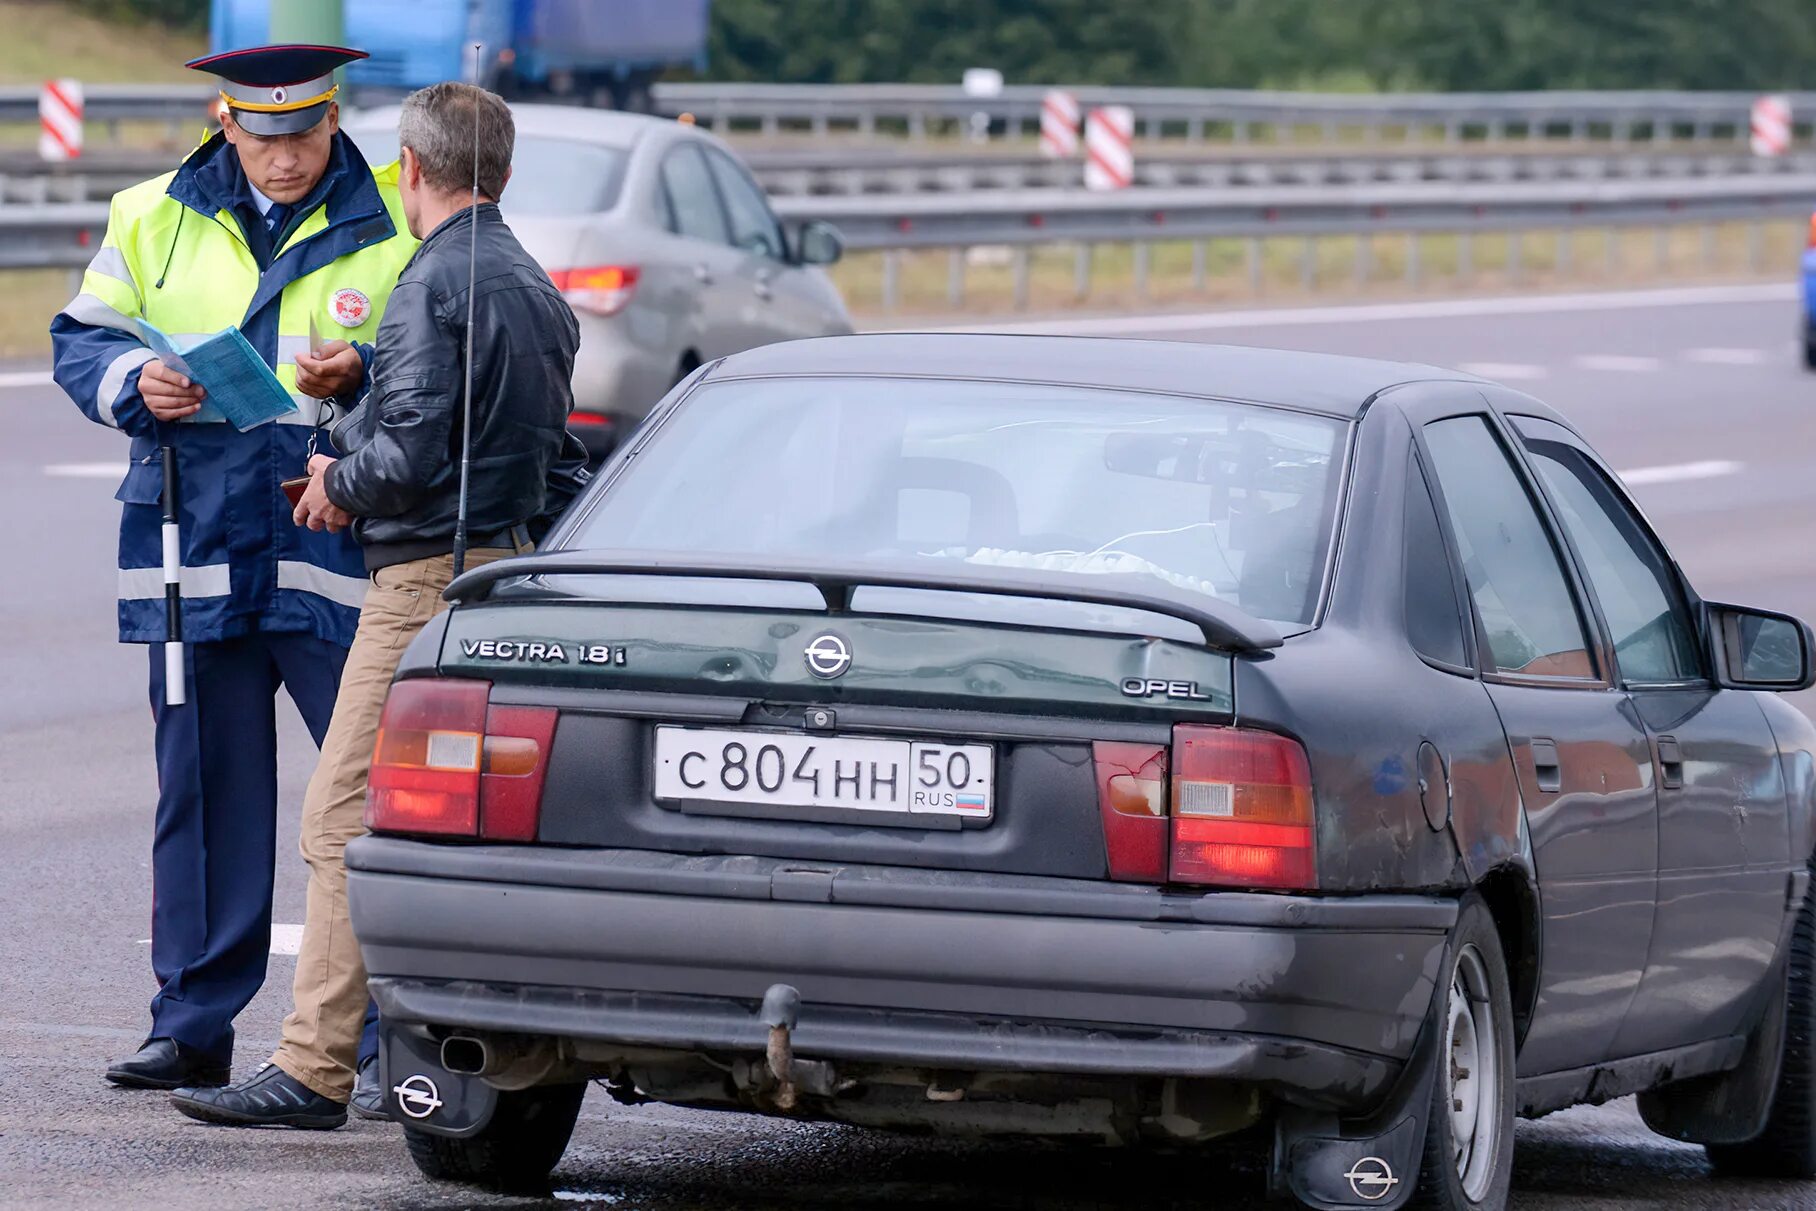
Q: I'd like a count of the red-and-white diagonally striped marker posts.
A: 4